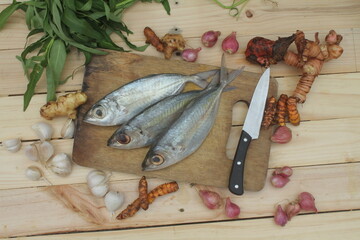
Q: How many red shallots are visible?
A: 11